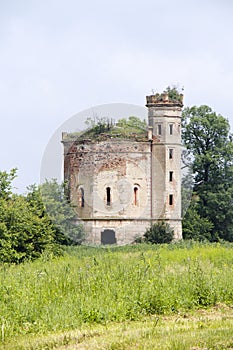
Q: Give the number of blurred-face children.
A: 0